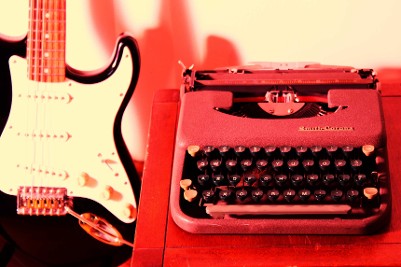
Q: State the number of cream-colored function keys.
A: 5